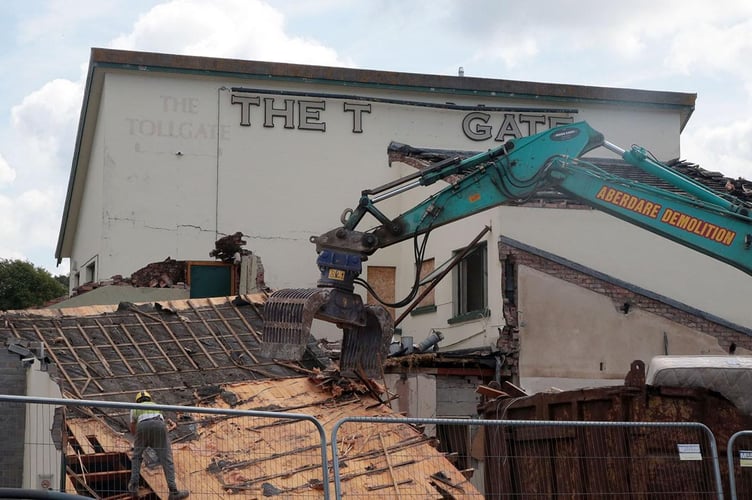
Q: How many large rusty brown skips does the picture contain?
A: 1